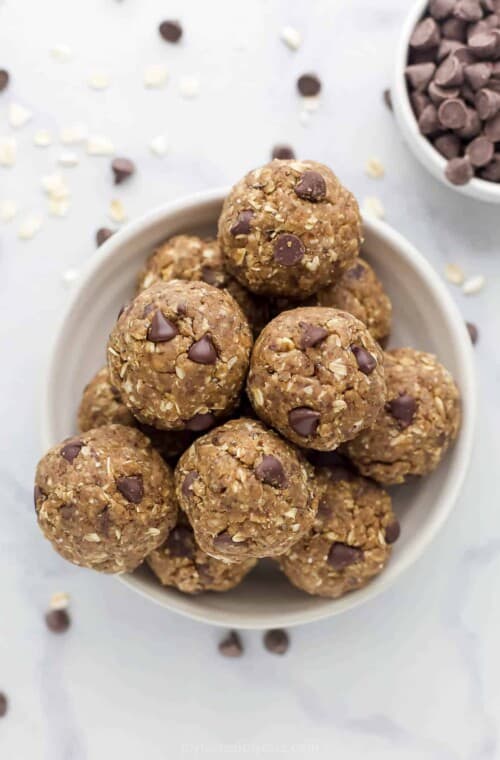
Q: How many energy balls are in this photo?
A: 11